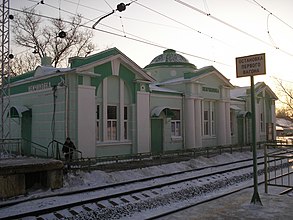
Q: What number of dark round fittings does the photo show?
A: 4